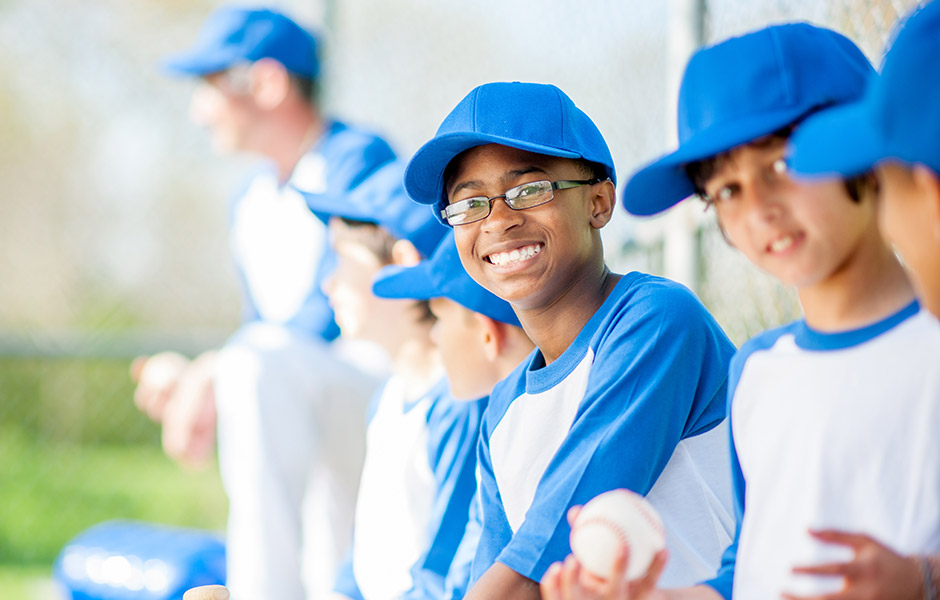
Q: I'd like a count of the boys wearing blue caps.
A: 5